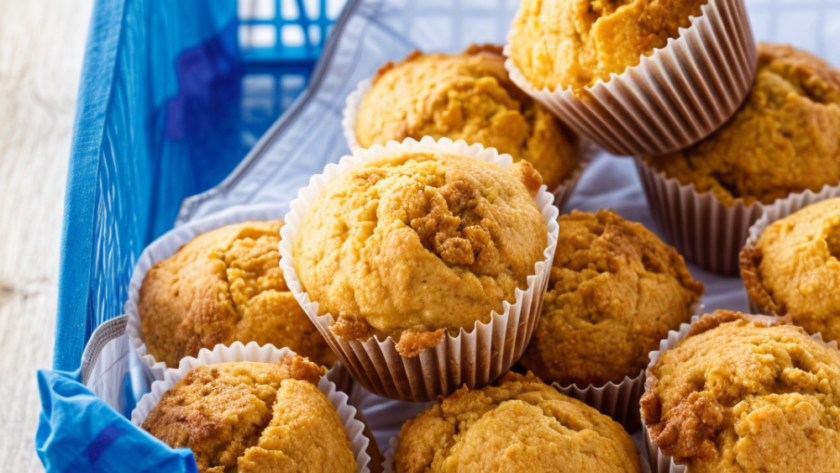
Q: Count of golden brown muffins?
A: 10